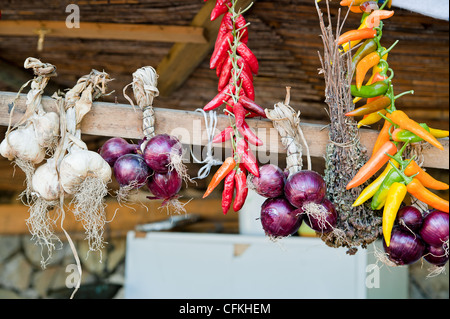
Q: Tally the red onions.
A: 12